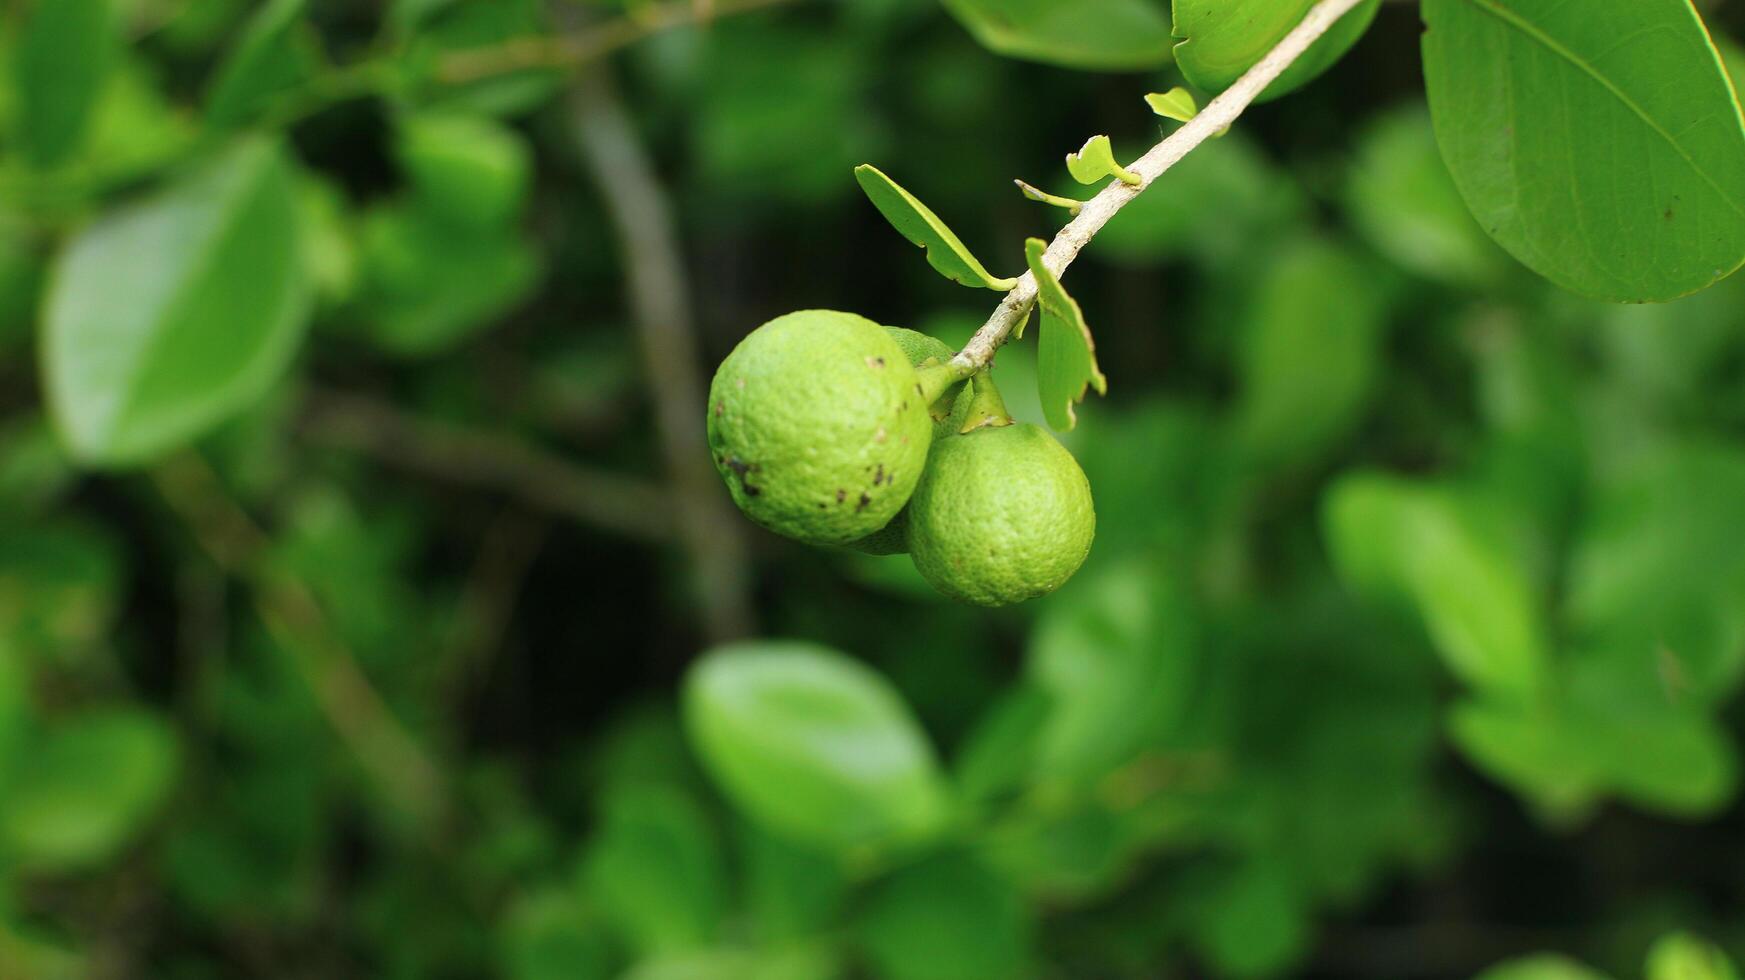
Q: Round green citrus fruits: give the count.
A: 3